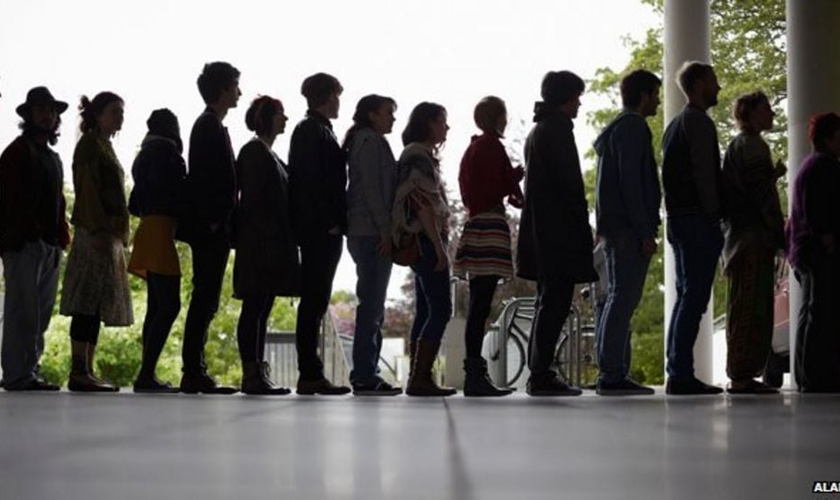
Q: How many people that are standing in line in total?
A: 14